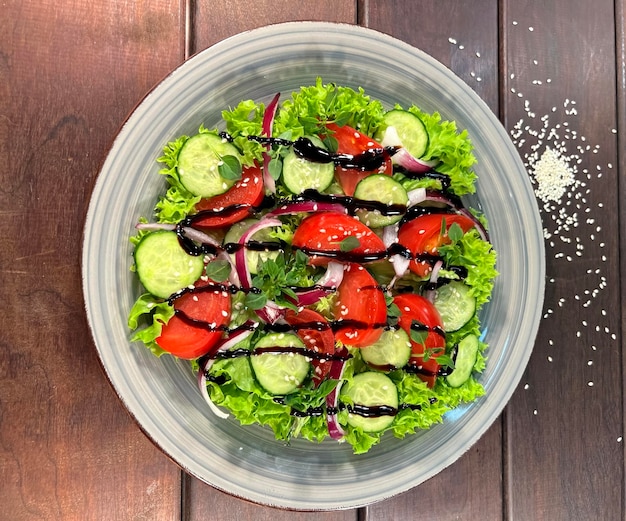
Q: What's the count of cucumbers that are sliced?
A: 11